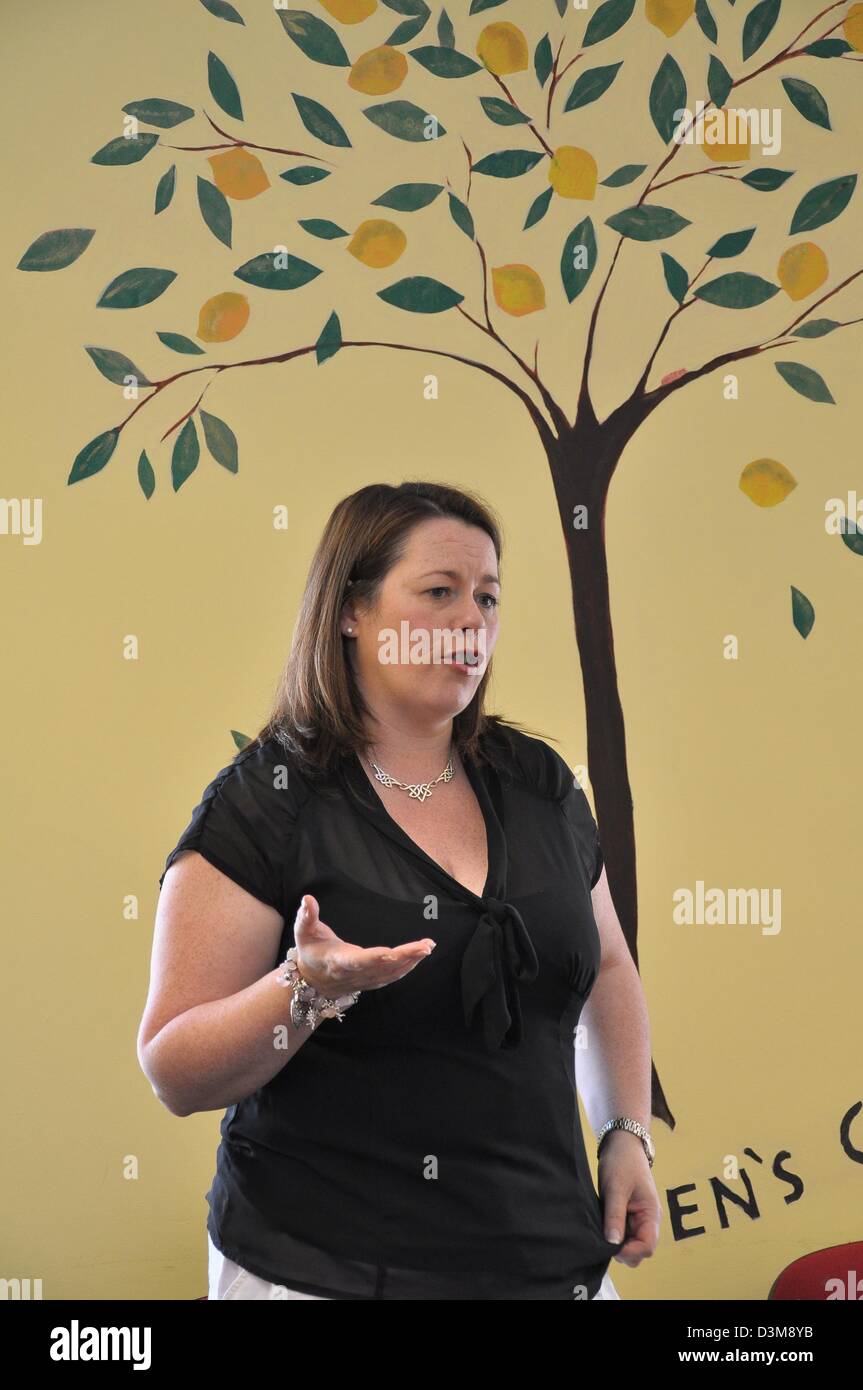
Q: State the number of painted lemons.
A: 13